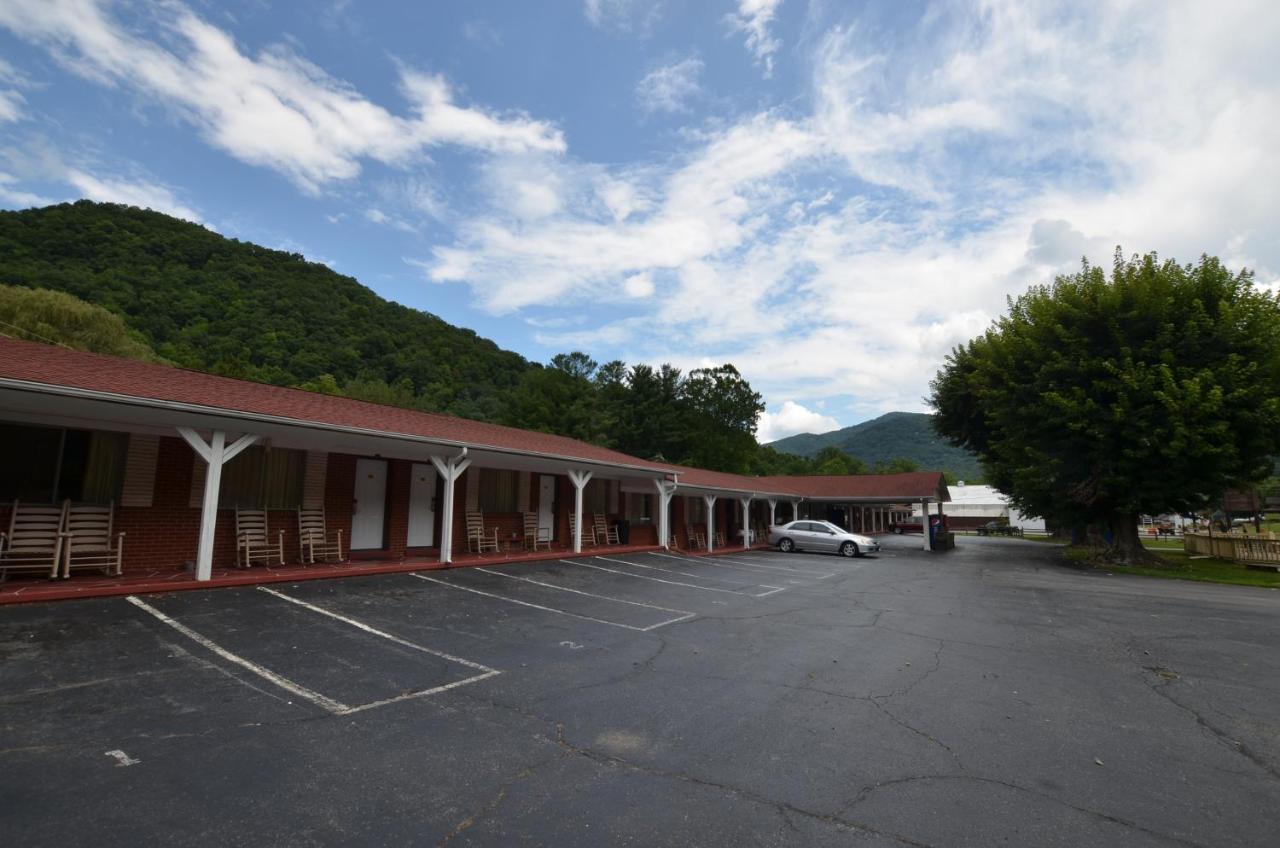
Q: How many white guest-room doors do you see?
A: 3